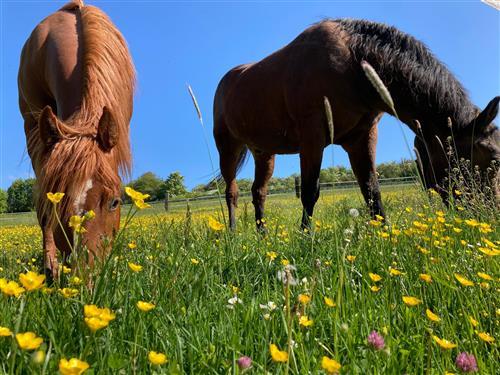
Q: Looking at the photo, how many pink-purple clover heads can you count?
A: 3